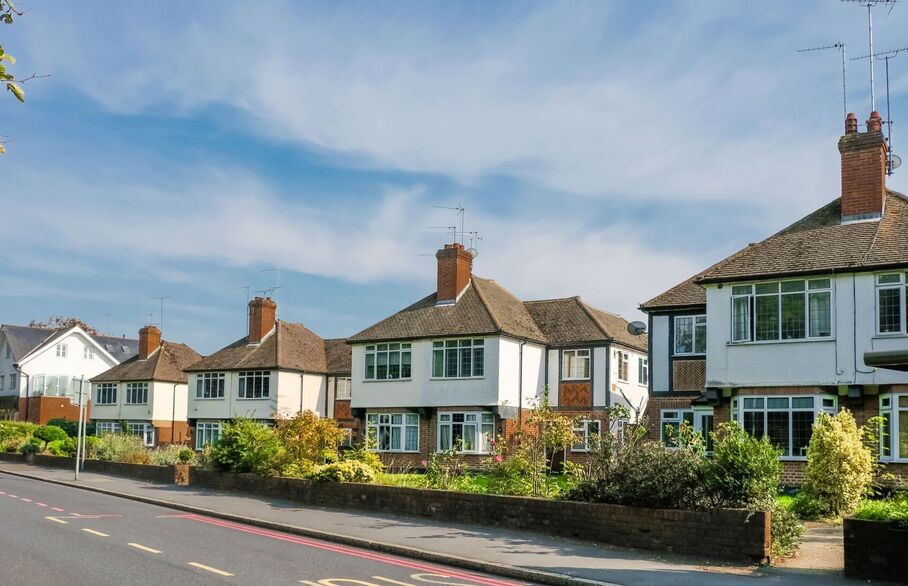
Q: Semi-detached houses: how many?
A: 4